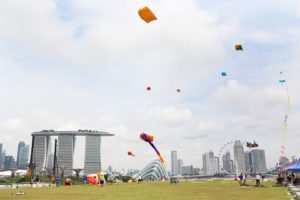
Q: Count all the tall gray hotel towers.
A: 3